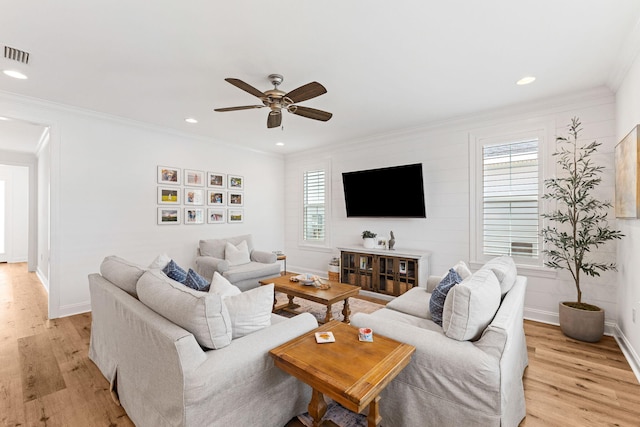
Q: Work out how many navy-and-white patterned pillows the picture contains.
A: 3